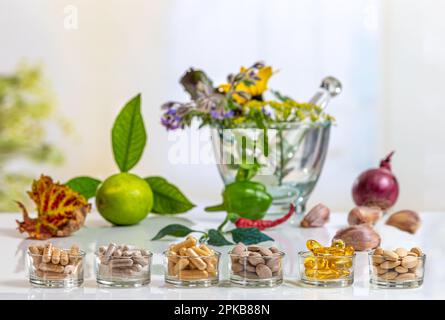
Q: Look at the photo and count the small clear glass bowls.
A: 6